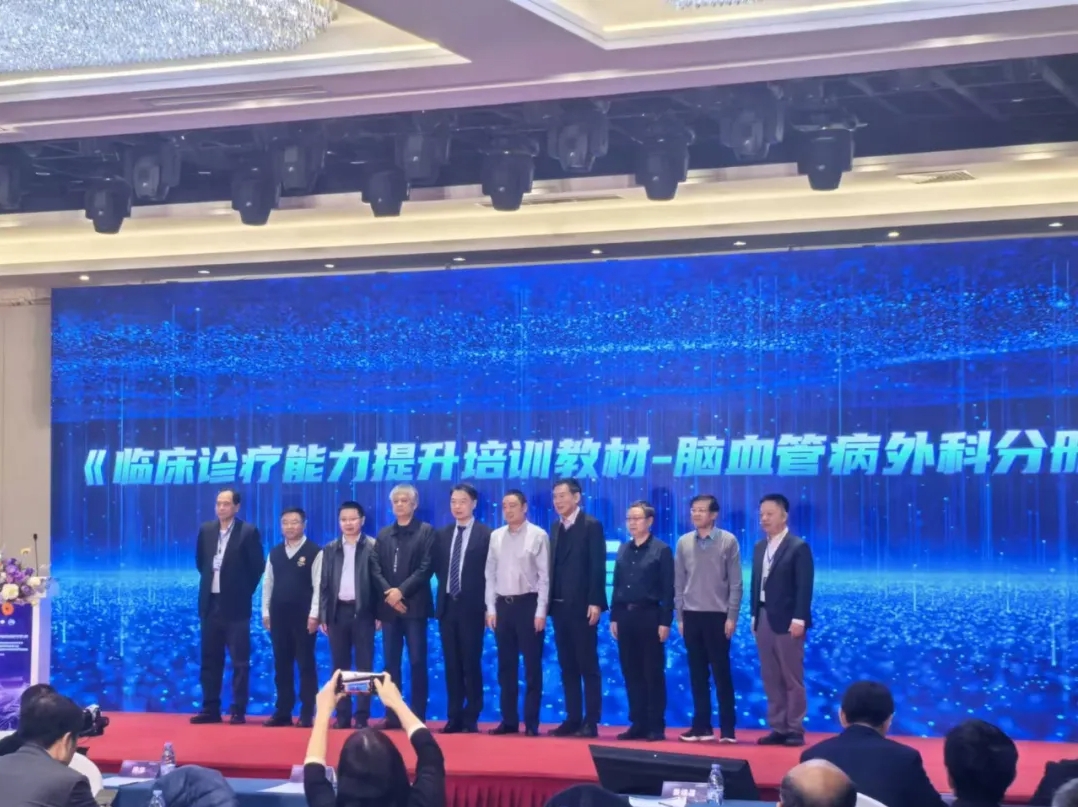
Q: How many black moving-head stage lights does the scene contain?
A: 12